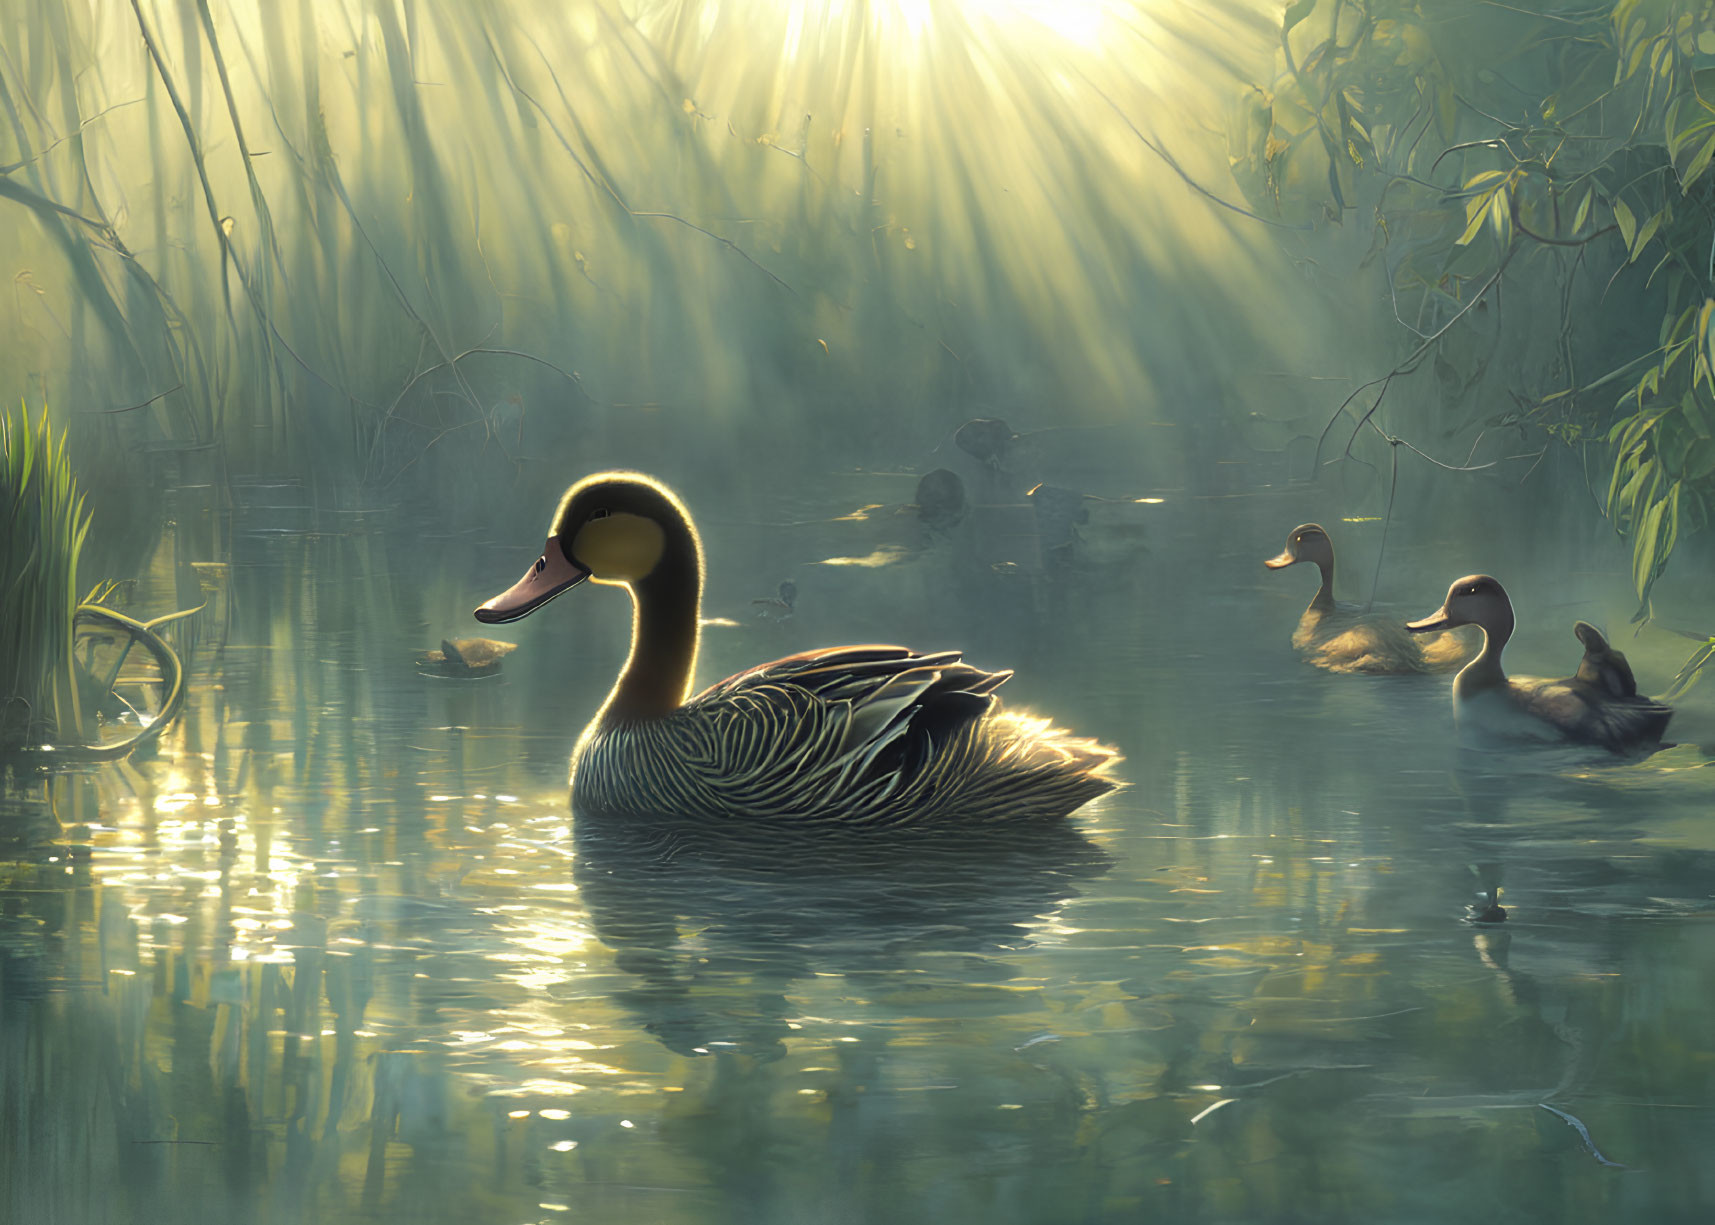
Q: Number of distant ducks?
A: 2